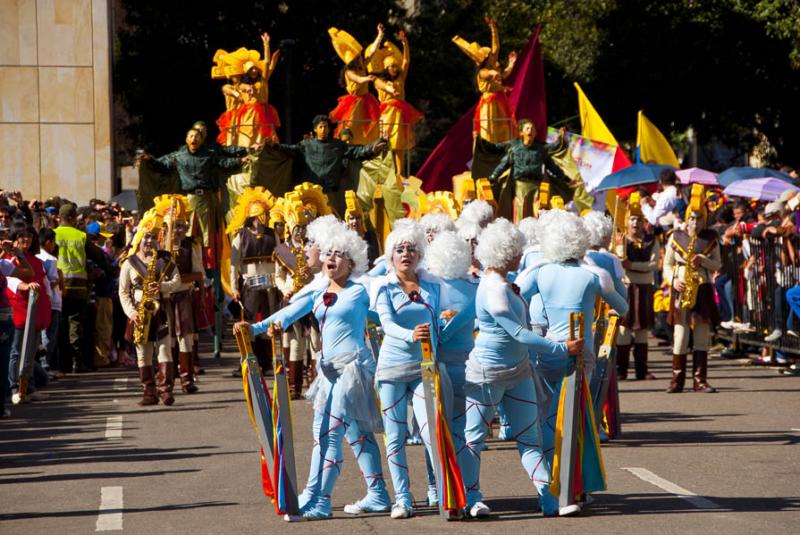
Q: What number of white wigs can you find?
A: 11